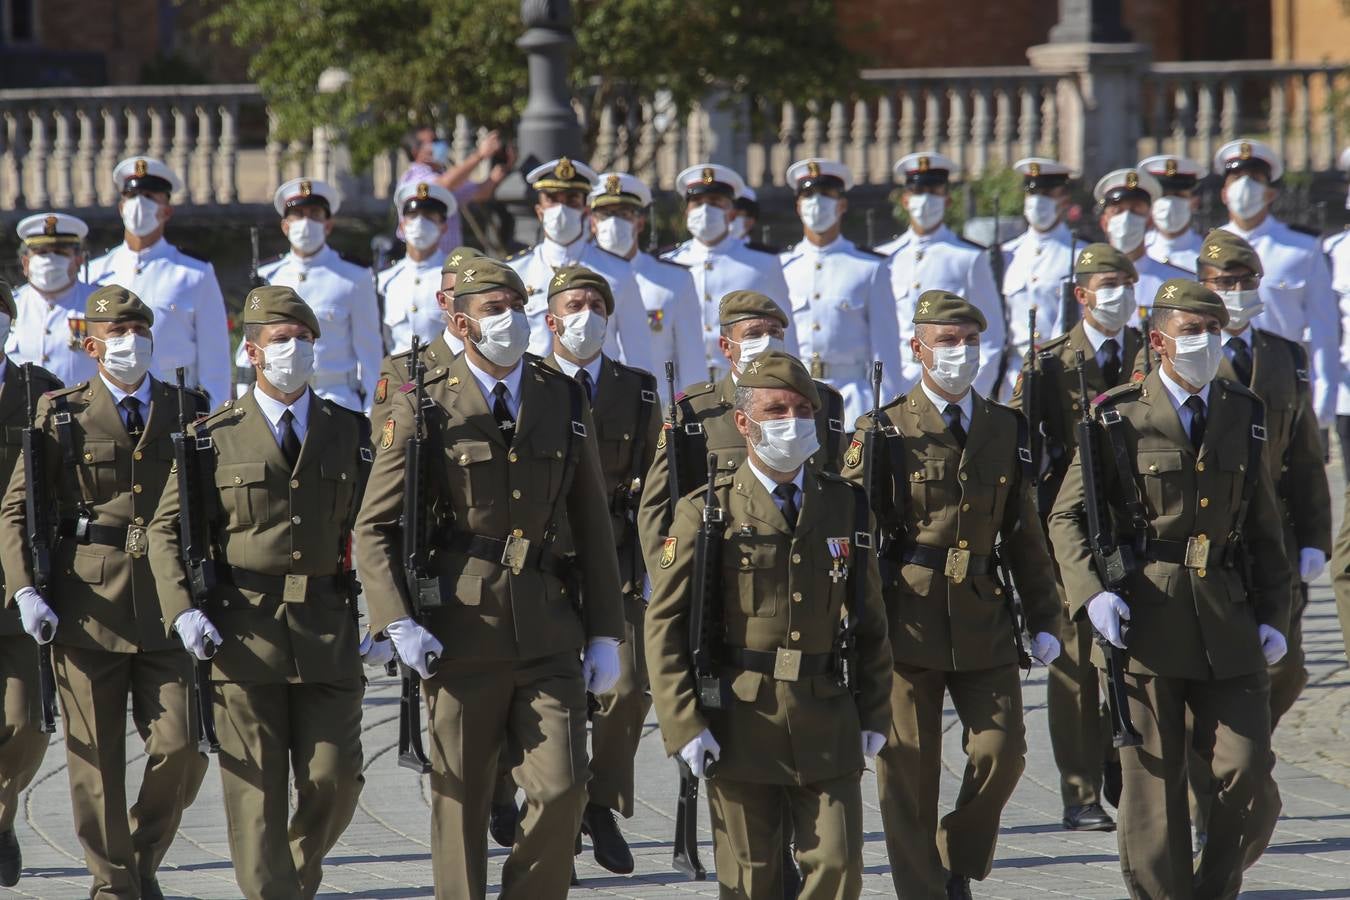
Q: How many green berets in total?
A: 12